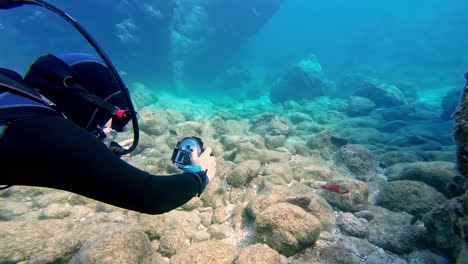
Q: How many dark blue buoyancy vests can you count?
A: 1